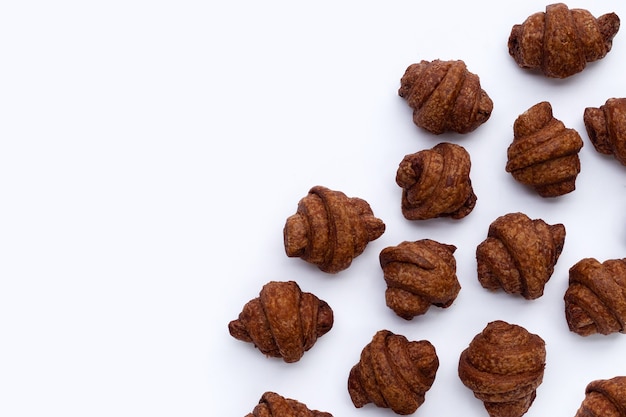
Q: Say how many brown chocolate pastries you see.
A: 14